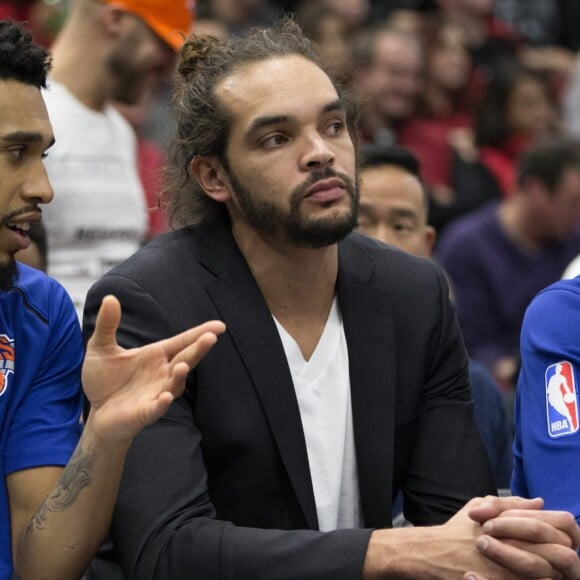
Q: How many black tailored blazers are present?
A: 1